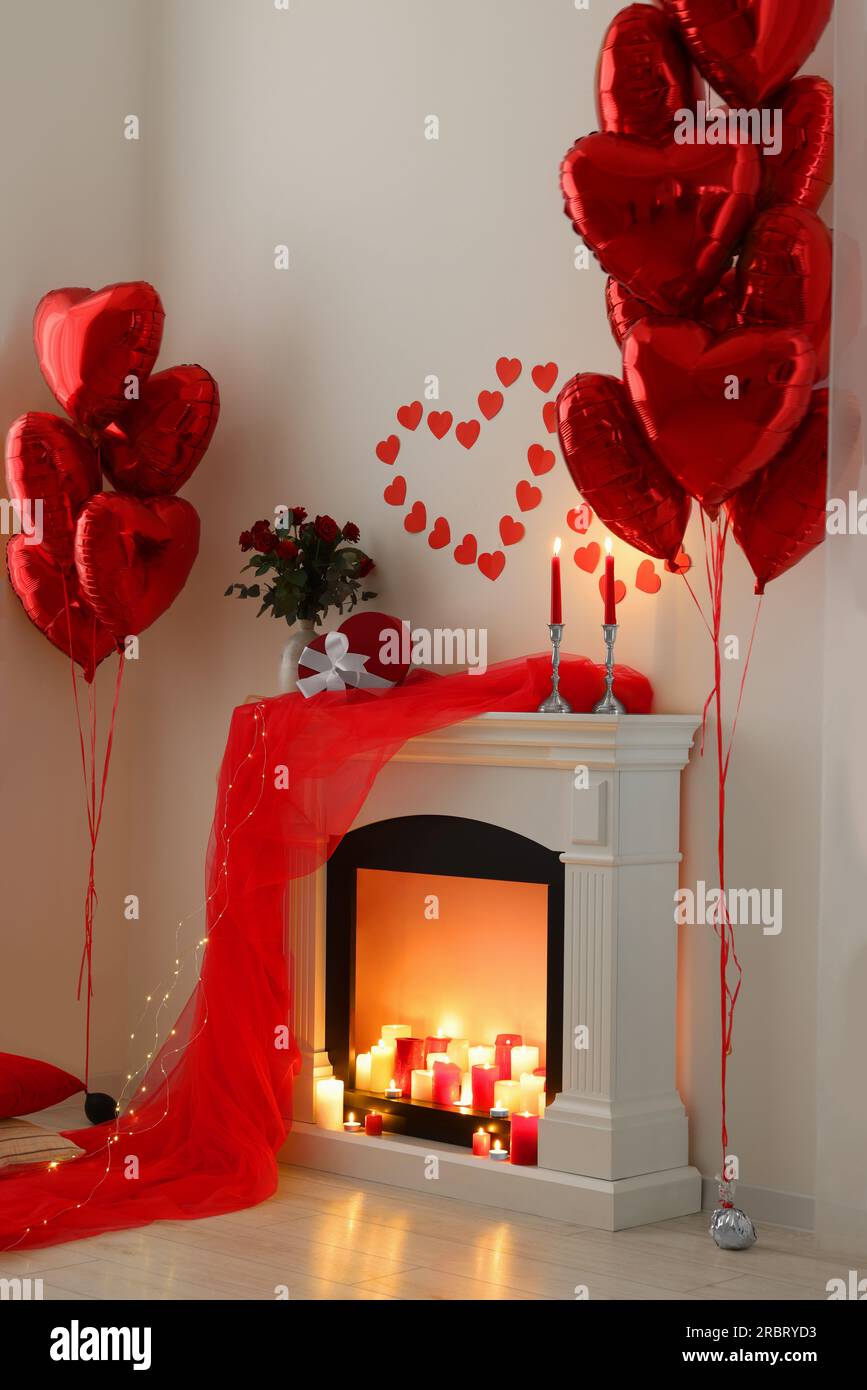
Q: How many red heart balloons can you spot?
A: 14